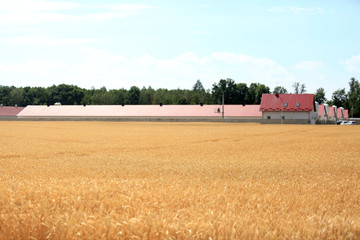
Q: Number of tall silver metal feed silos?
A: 4